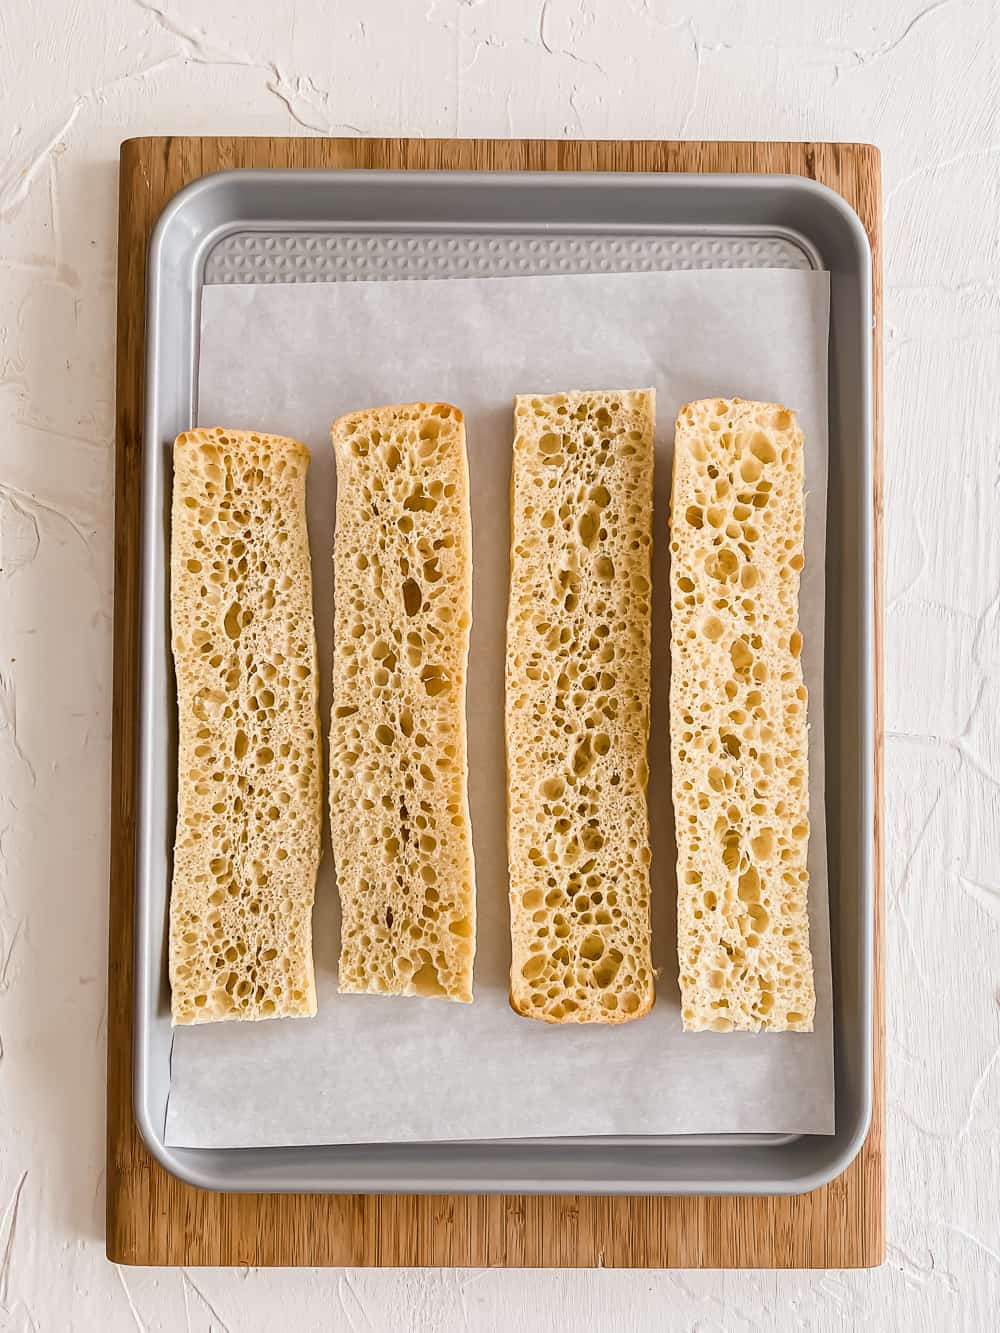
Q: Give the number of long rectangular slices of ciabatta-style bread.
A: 4